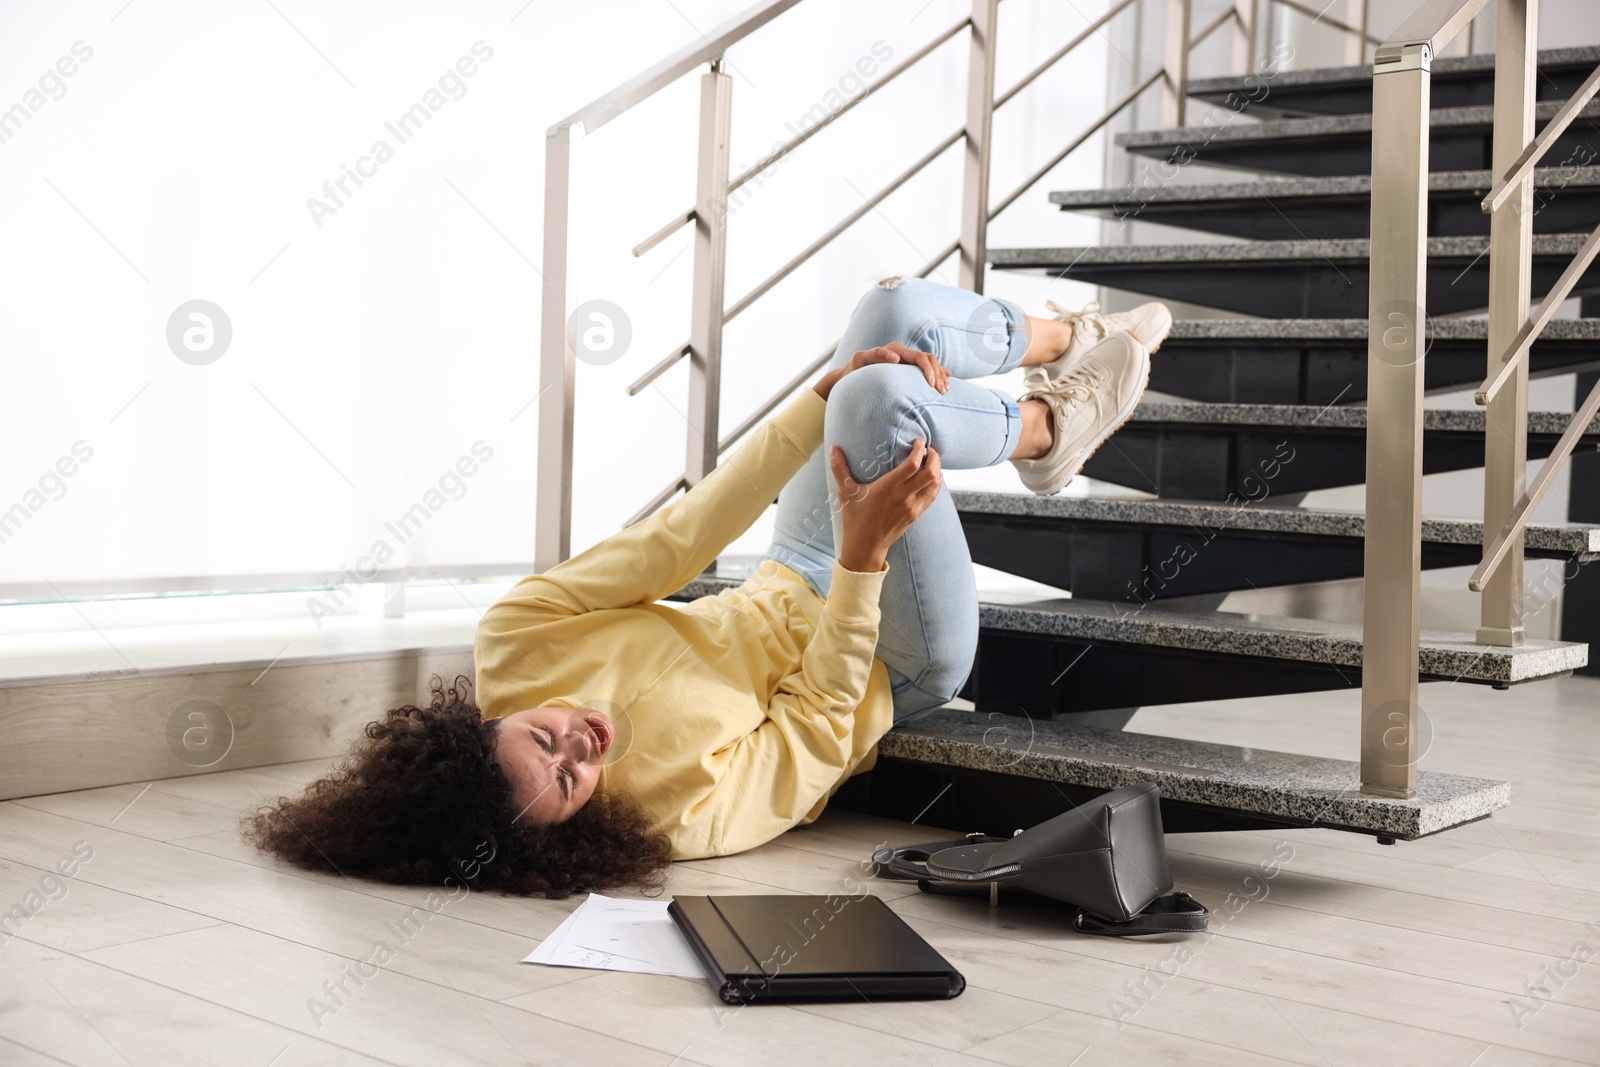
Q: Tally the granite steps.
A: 9